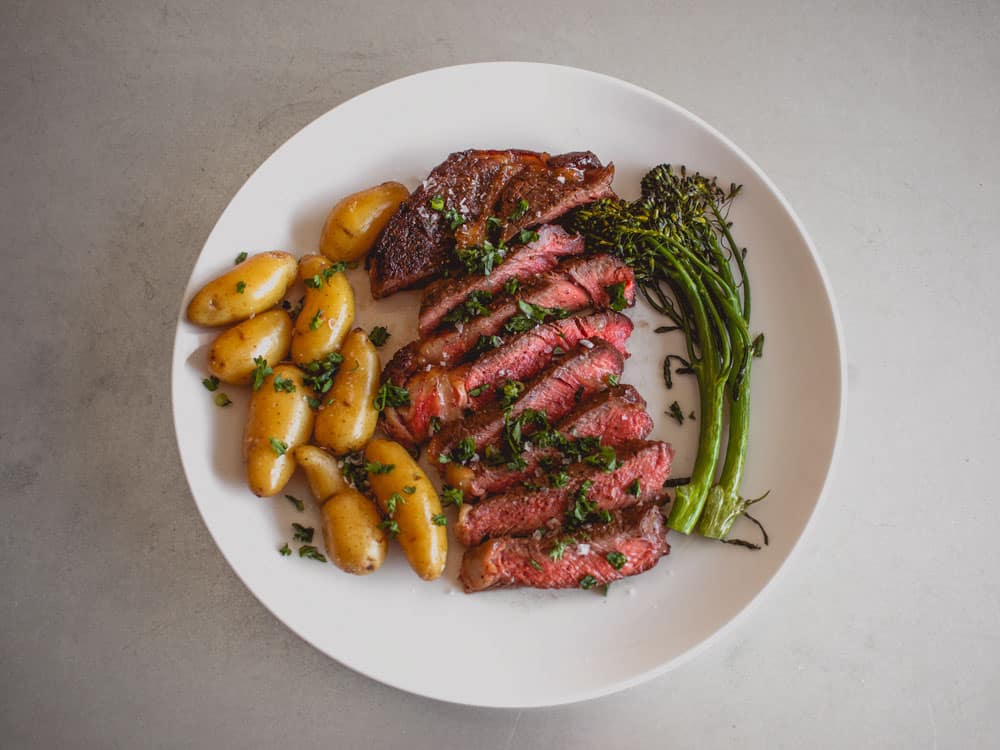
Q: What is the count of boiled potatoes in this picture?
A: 8